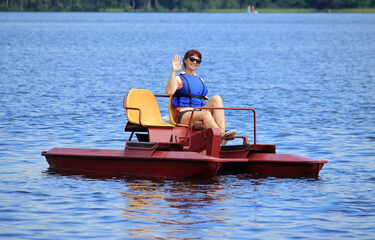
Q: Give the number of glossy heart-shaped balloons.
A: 0